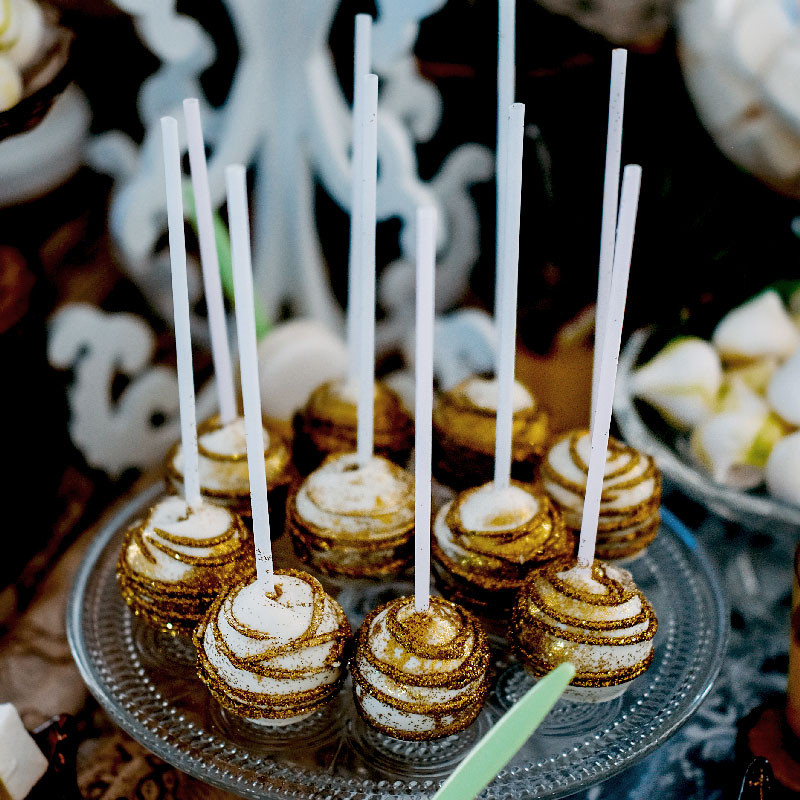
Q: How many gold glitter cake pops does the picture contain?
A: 10